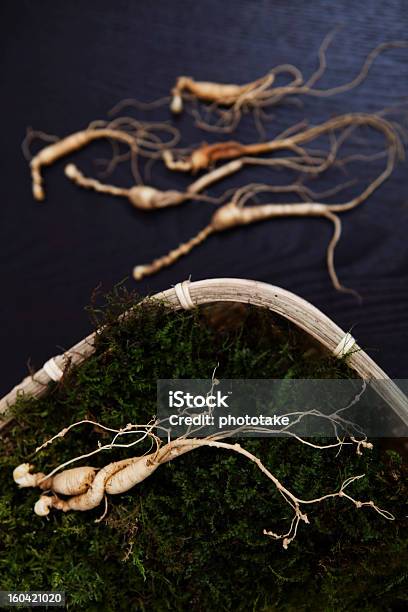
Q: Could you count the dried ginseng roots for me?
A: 7